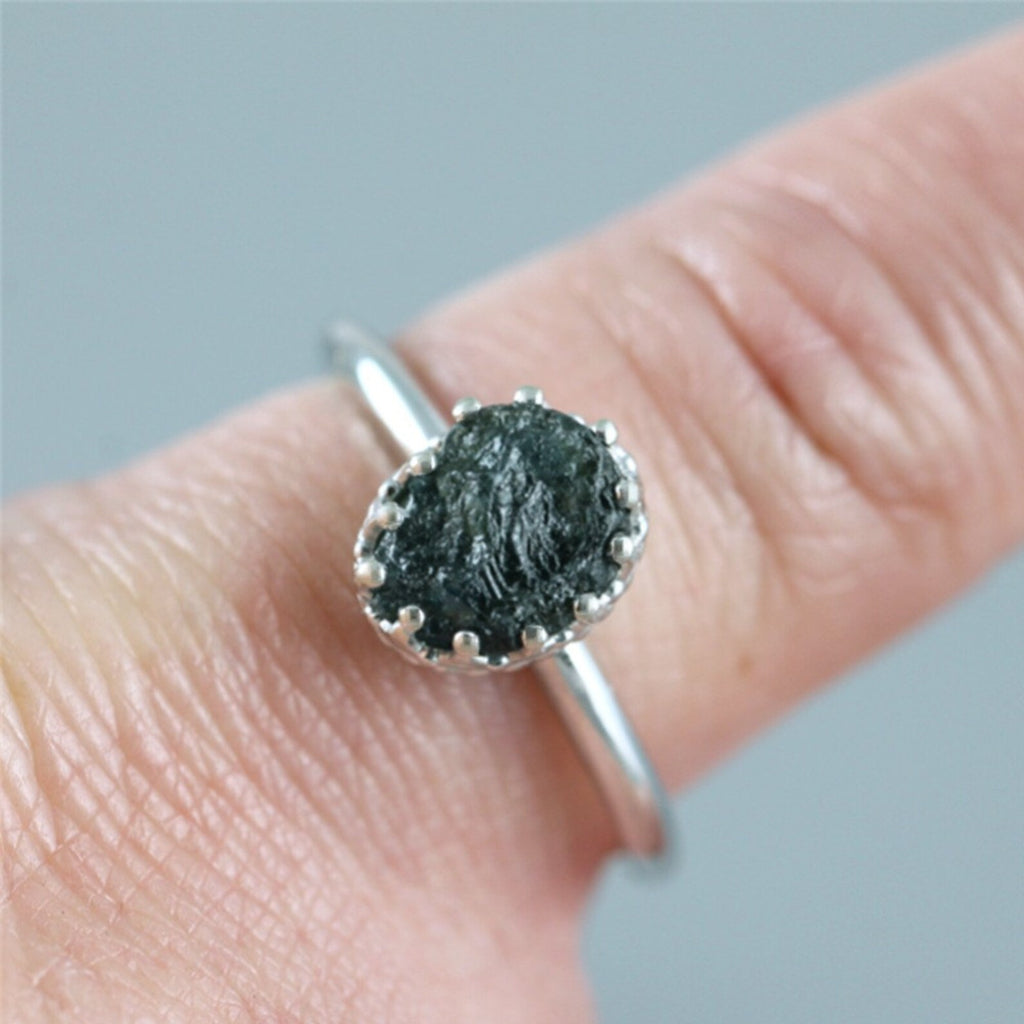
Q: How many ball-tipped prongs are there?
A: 12